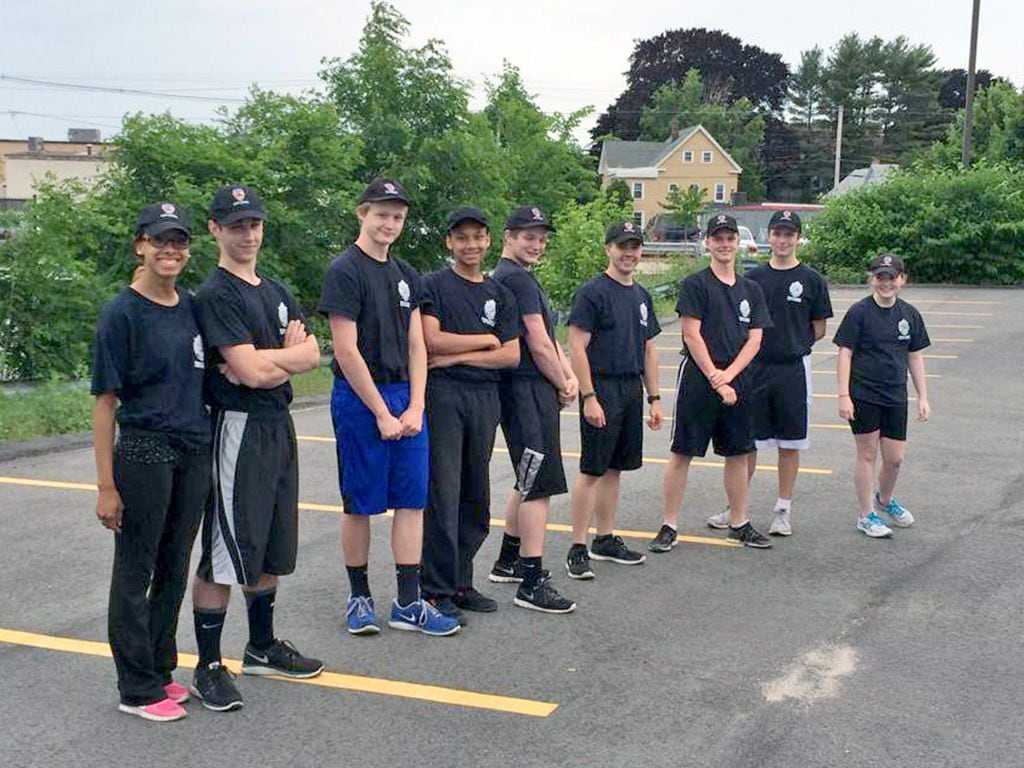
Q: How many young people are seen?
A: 9